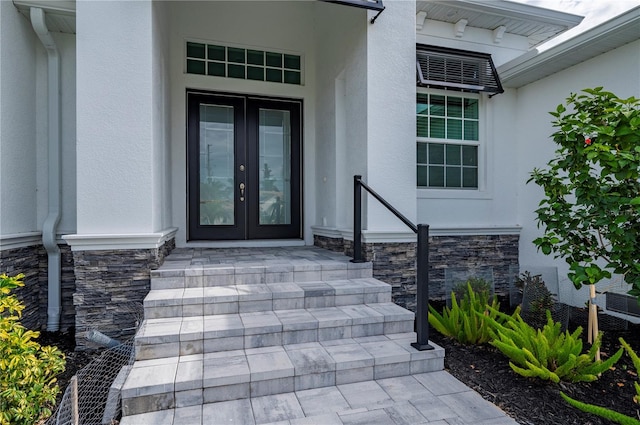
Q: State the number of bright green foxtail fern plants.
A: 3